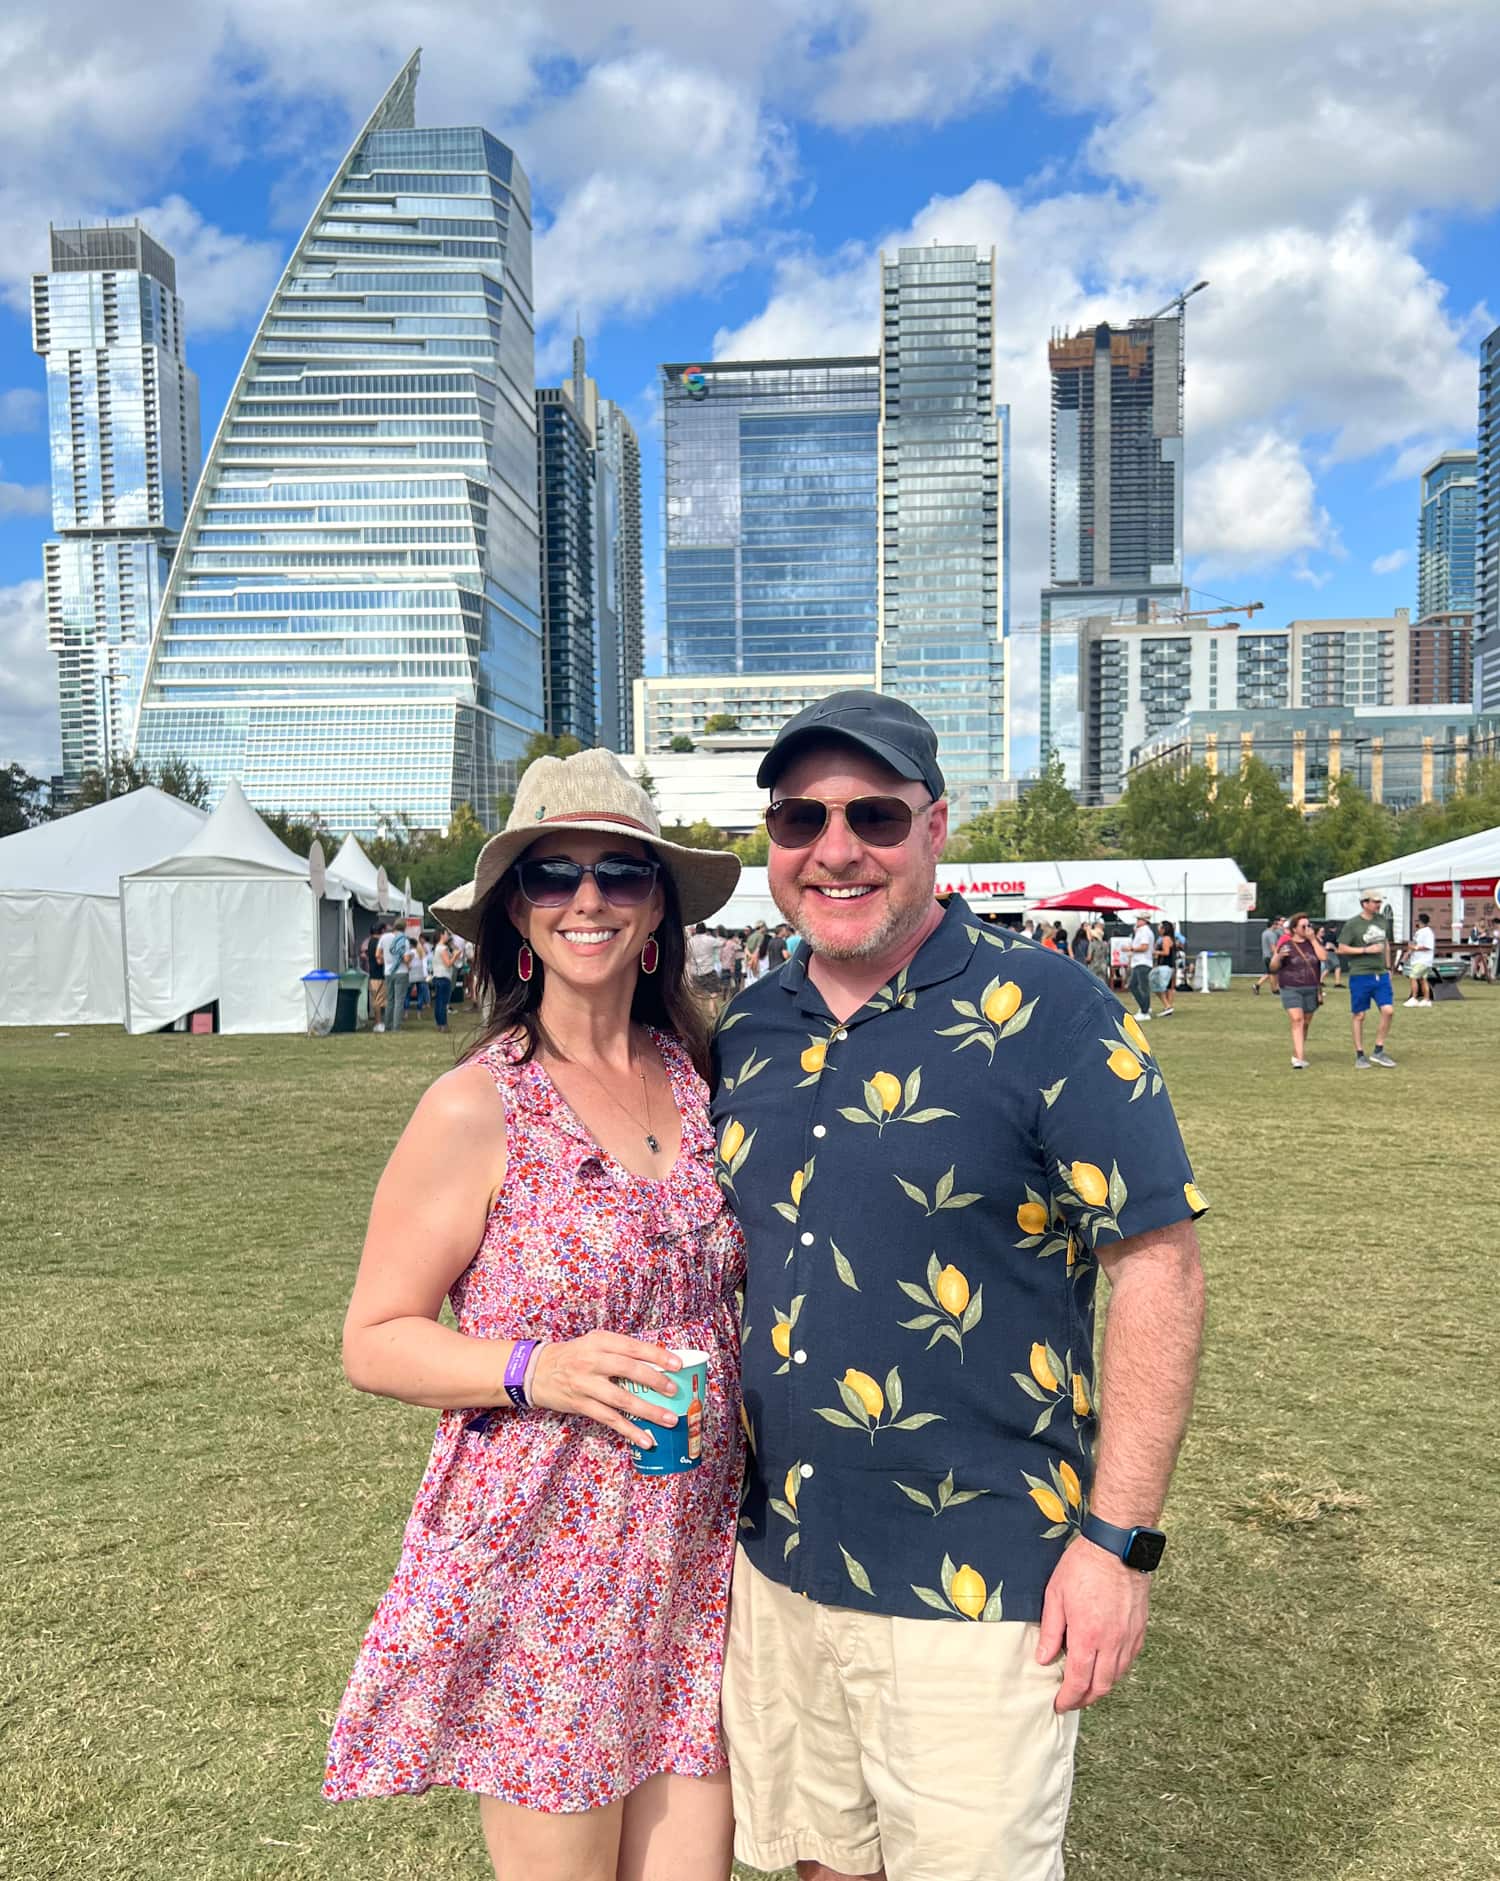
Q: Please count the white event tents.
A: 5